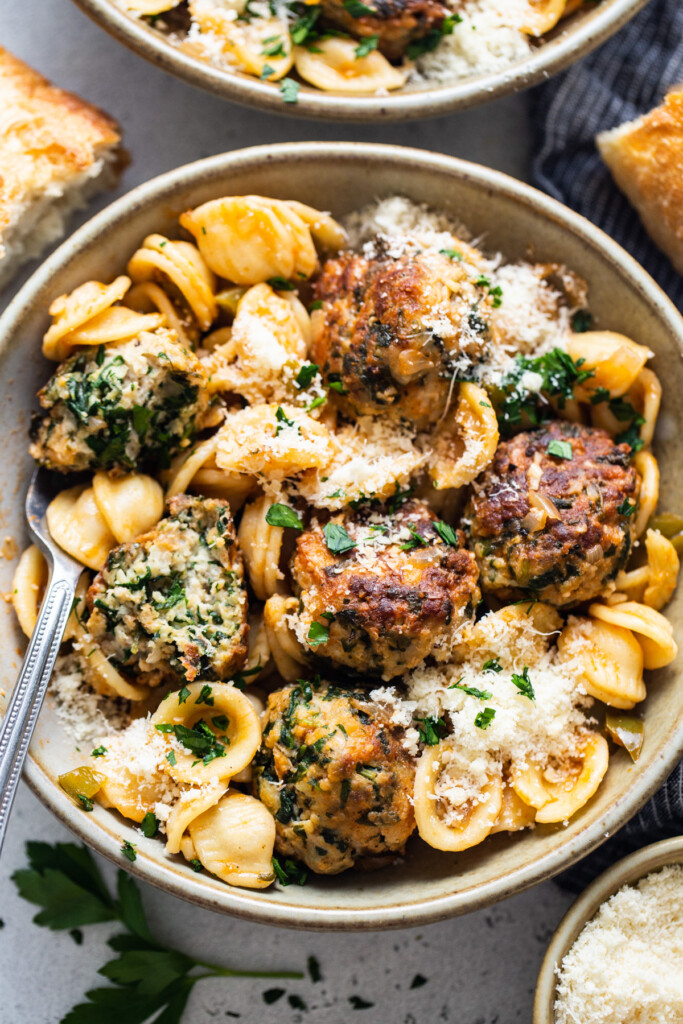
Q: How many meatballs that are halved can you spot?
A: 2